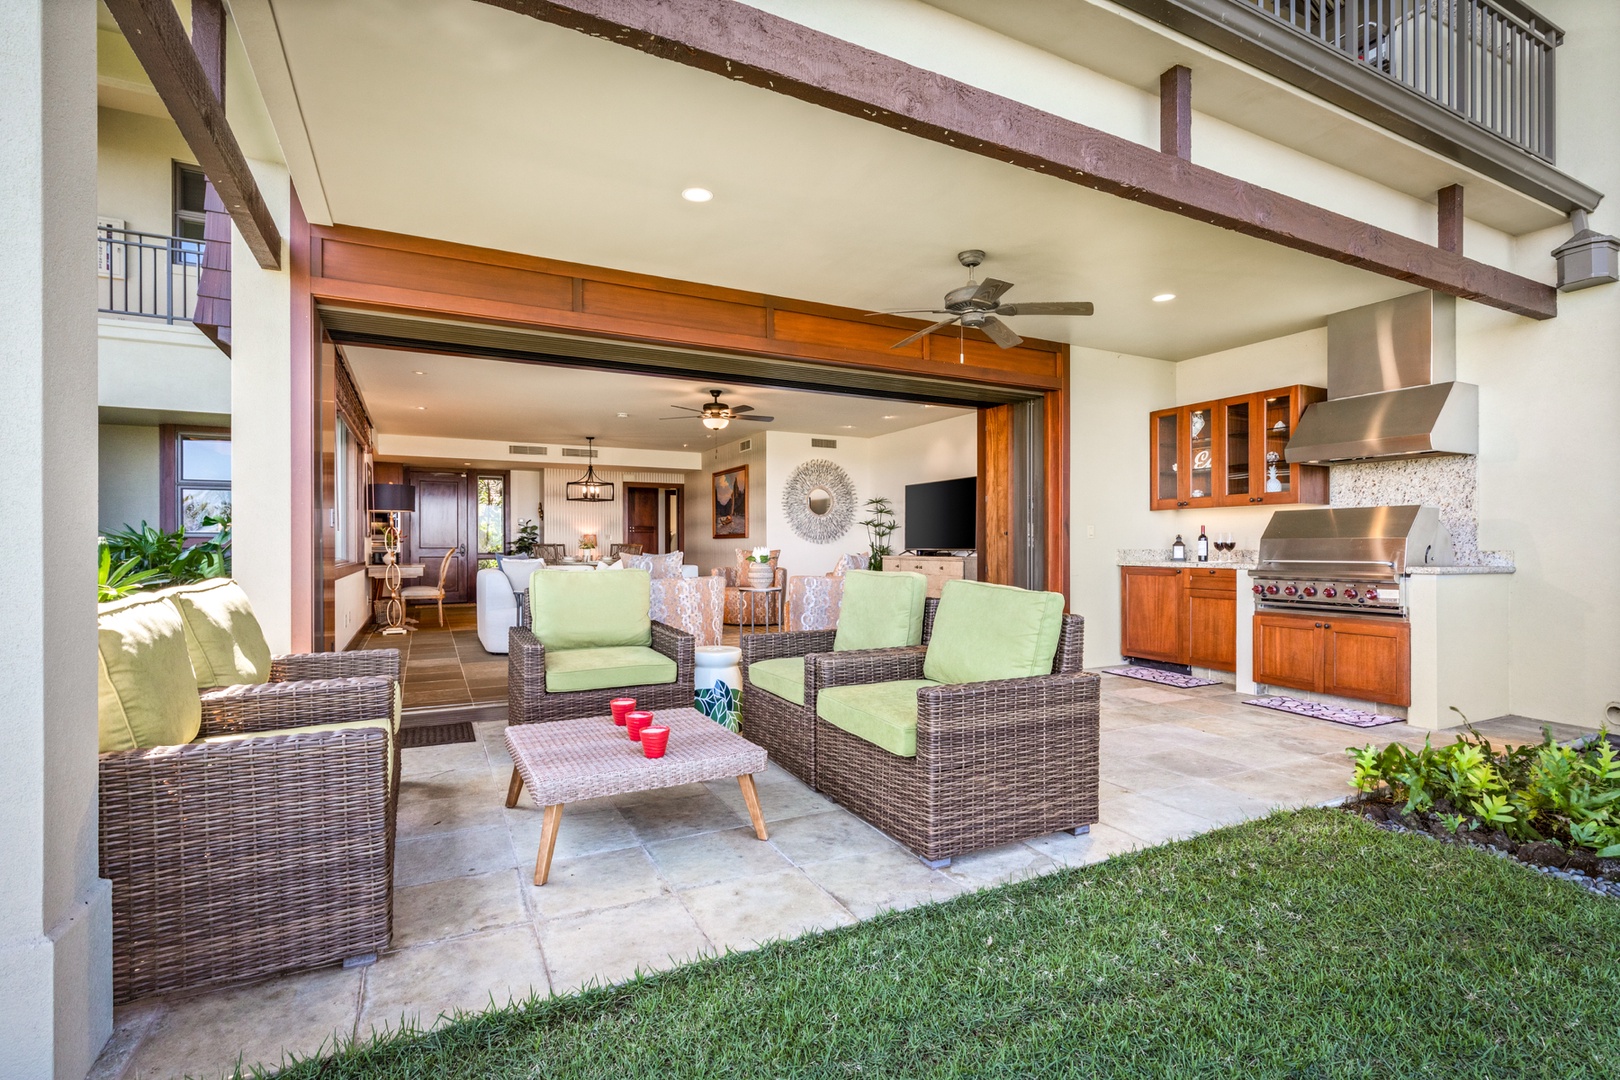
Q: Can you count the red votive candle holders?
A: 3